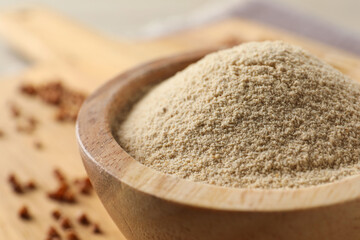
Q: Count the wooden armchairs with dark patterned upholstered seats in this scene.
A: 0